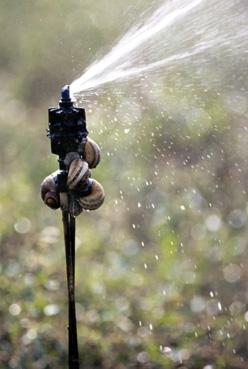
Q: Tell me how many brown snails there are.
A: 4